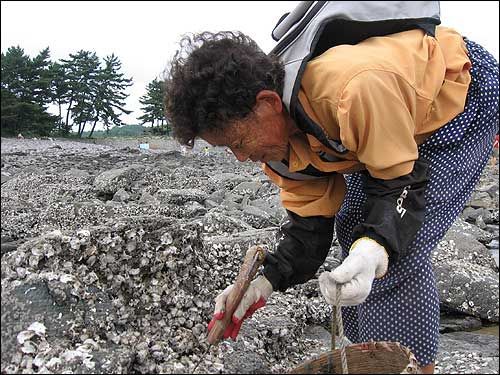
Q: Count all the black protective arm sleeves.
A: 2